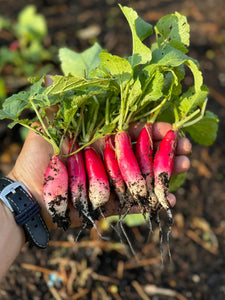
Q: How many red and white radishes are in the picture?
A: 7